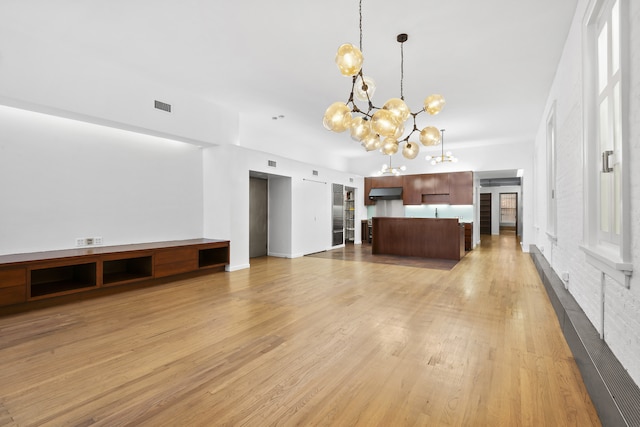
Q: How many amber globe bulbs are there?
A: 12